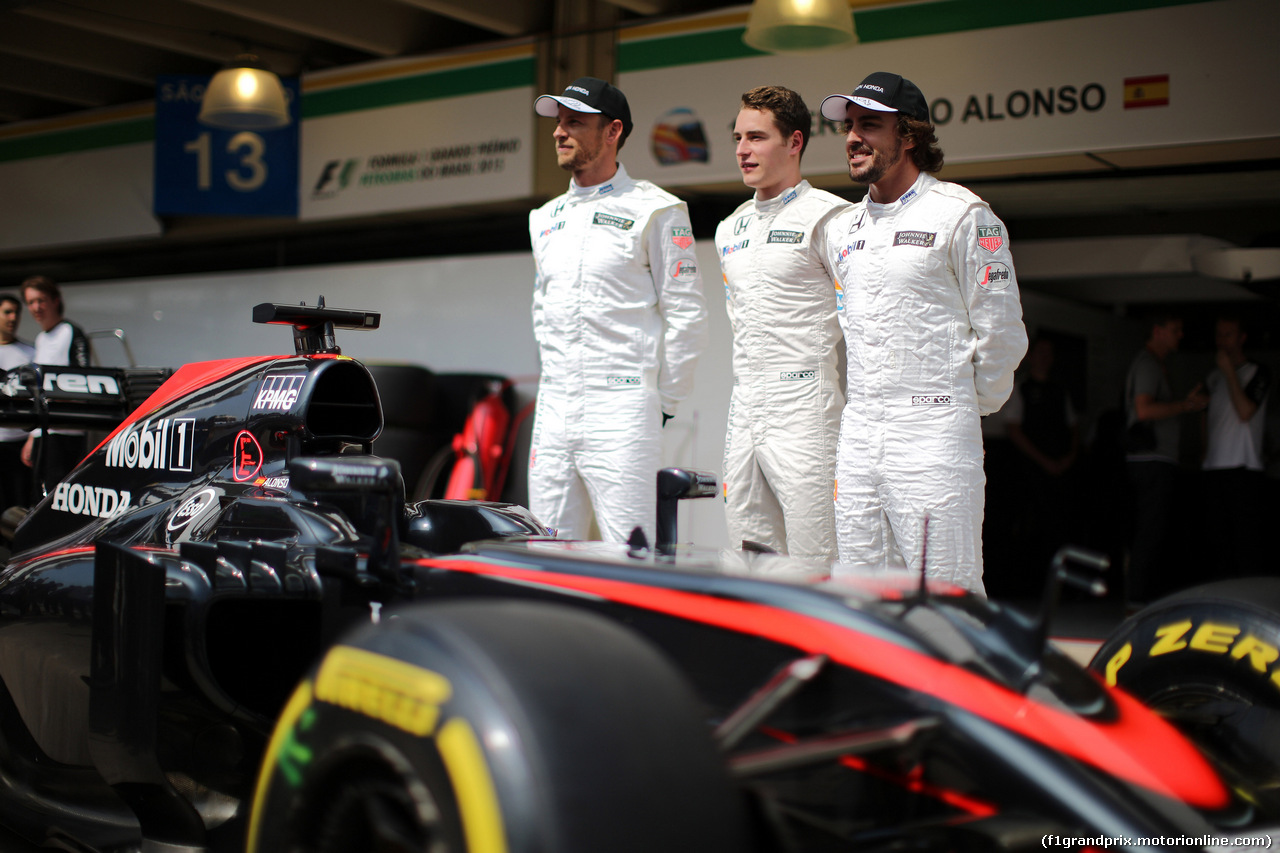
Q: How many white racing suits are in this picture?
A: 3